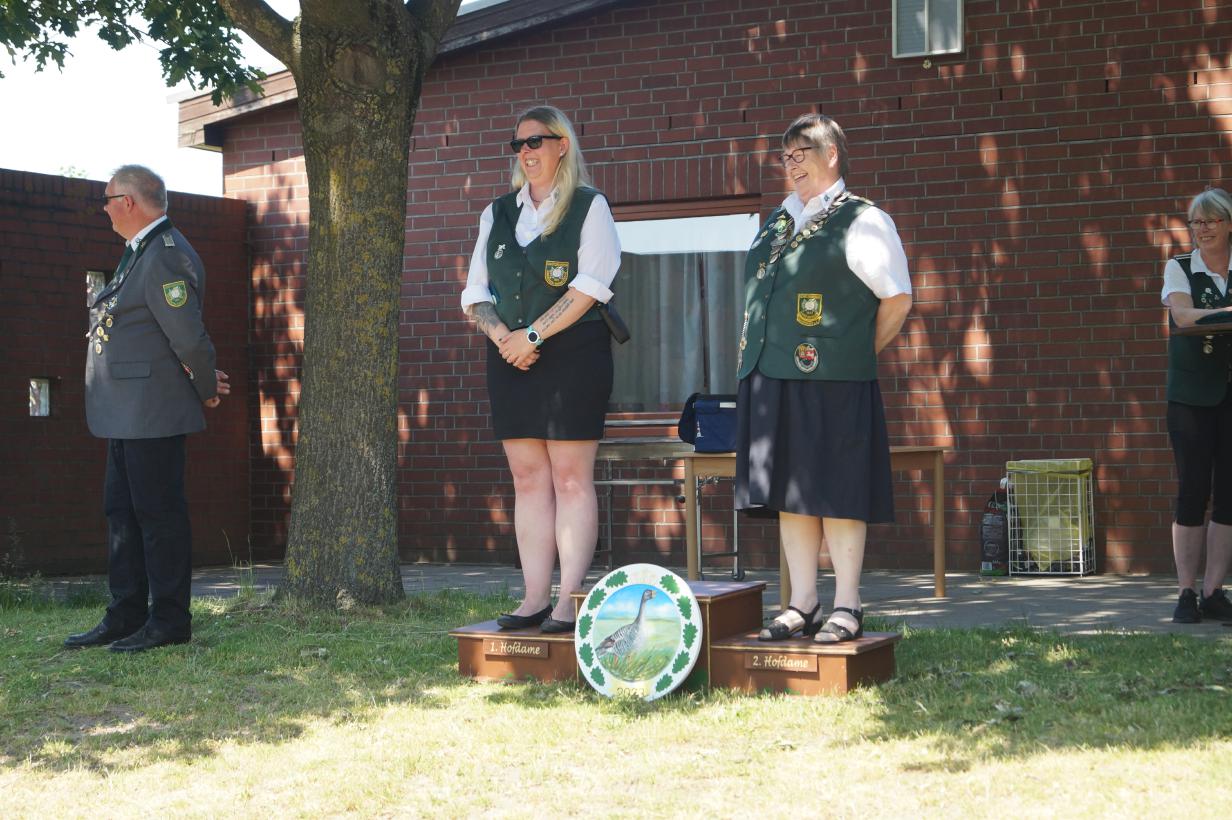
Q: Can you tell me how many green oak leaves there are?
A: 10